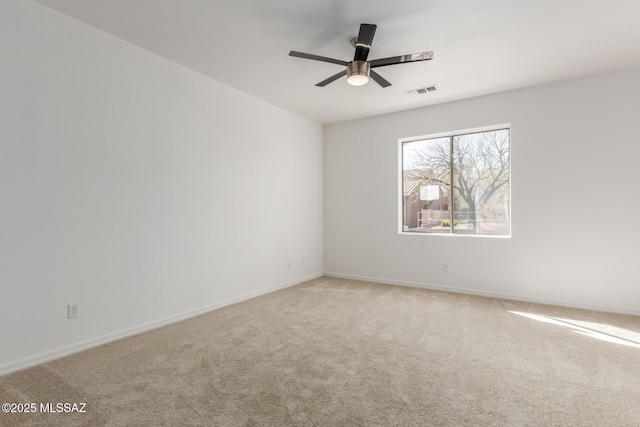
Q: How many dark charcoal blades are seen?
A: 5